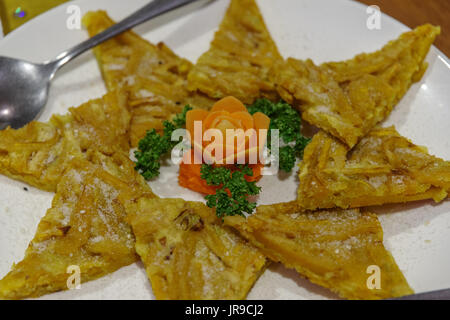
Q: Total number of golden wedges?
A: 8